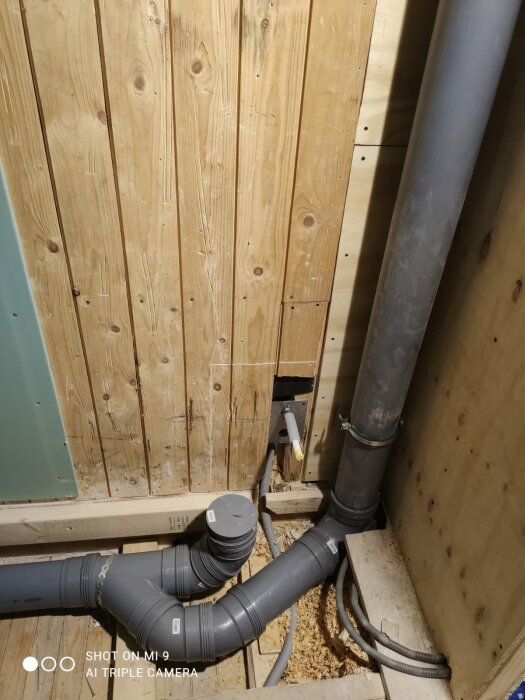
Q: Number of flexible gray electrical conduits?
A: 3